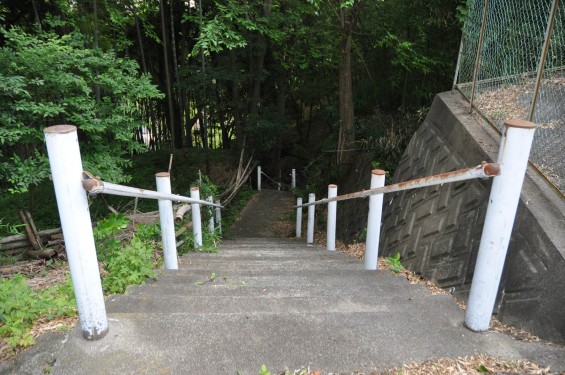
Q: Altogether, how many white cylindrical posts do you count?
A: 12